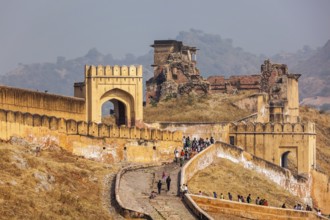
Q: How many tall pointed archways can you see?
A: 2